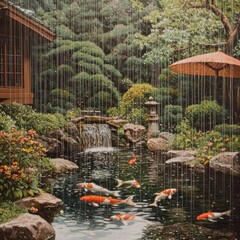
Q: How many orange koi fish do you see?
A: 7